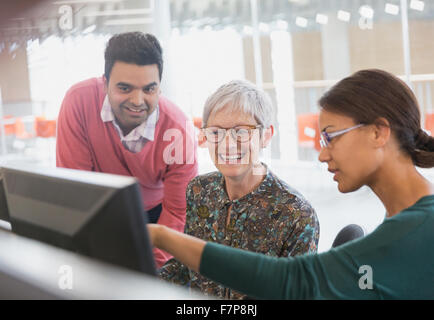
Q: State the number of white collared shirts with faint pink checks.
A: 1